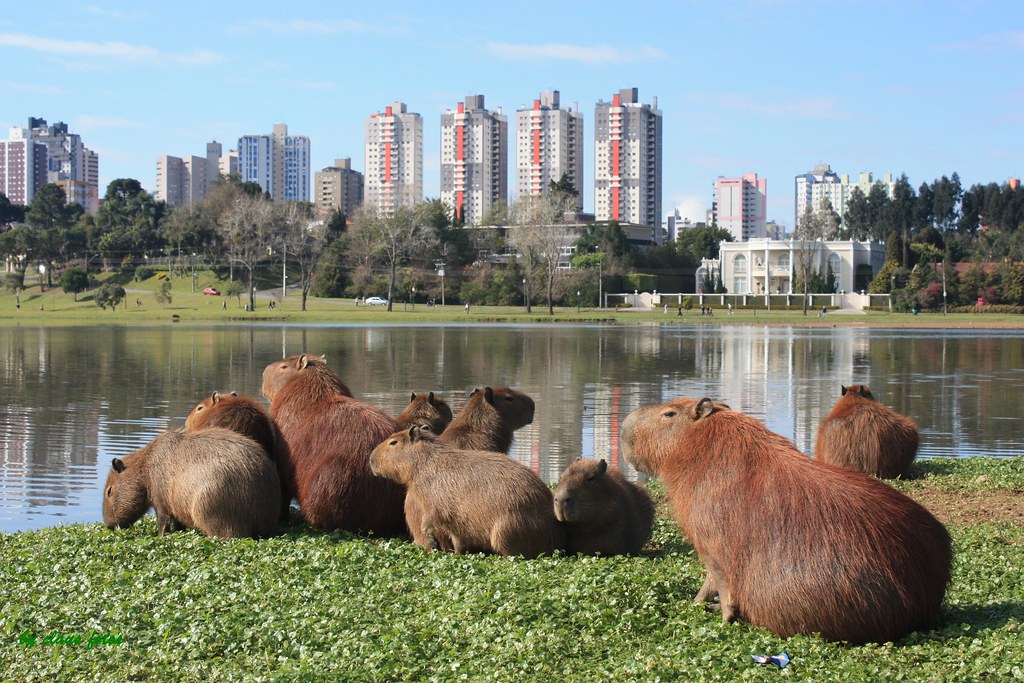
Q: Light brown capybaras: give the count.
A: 2